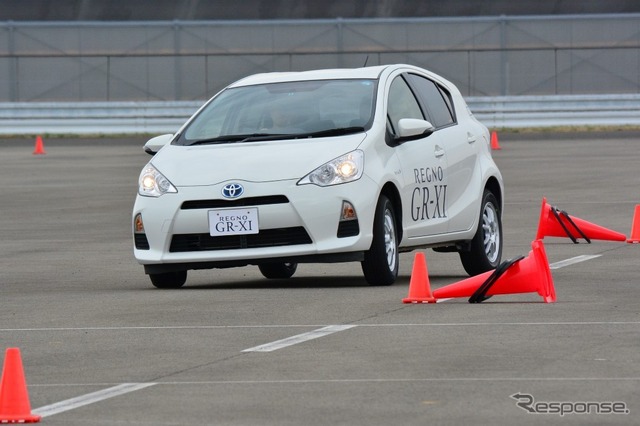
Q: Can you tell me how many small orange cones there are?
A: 5